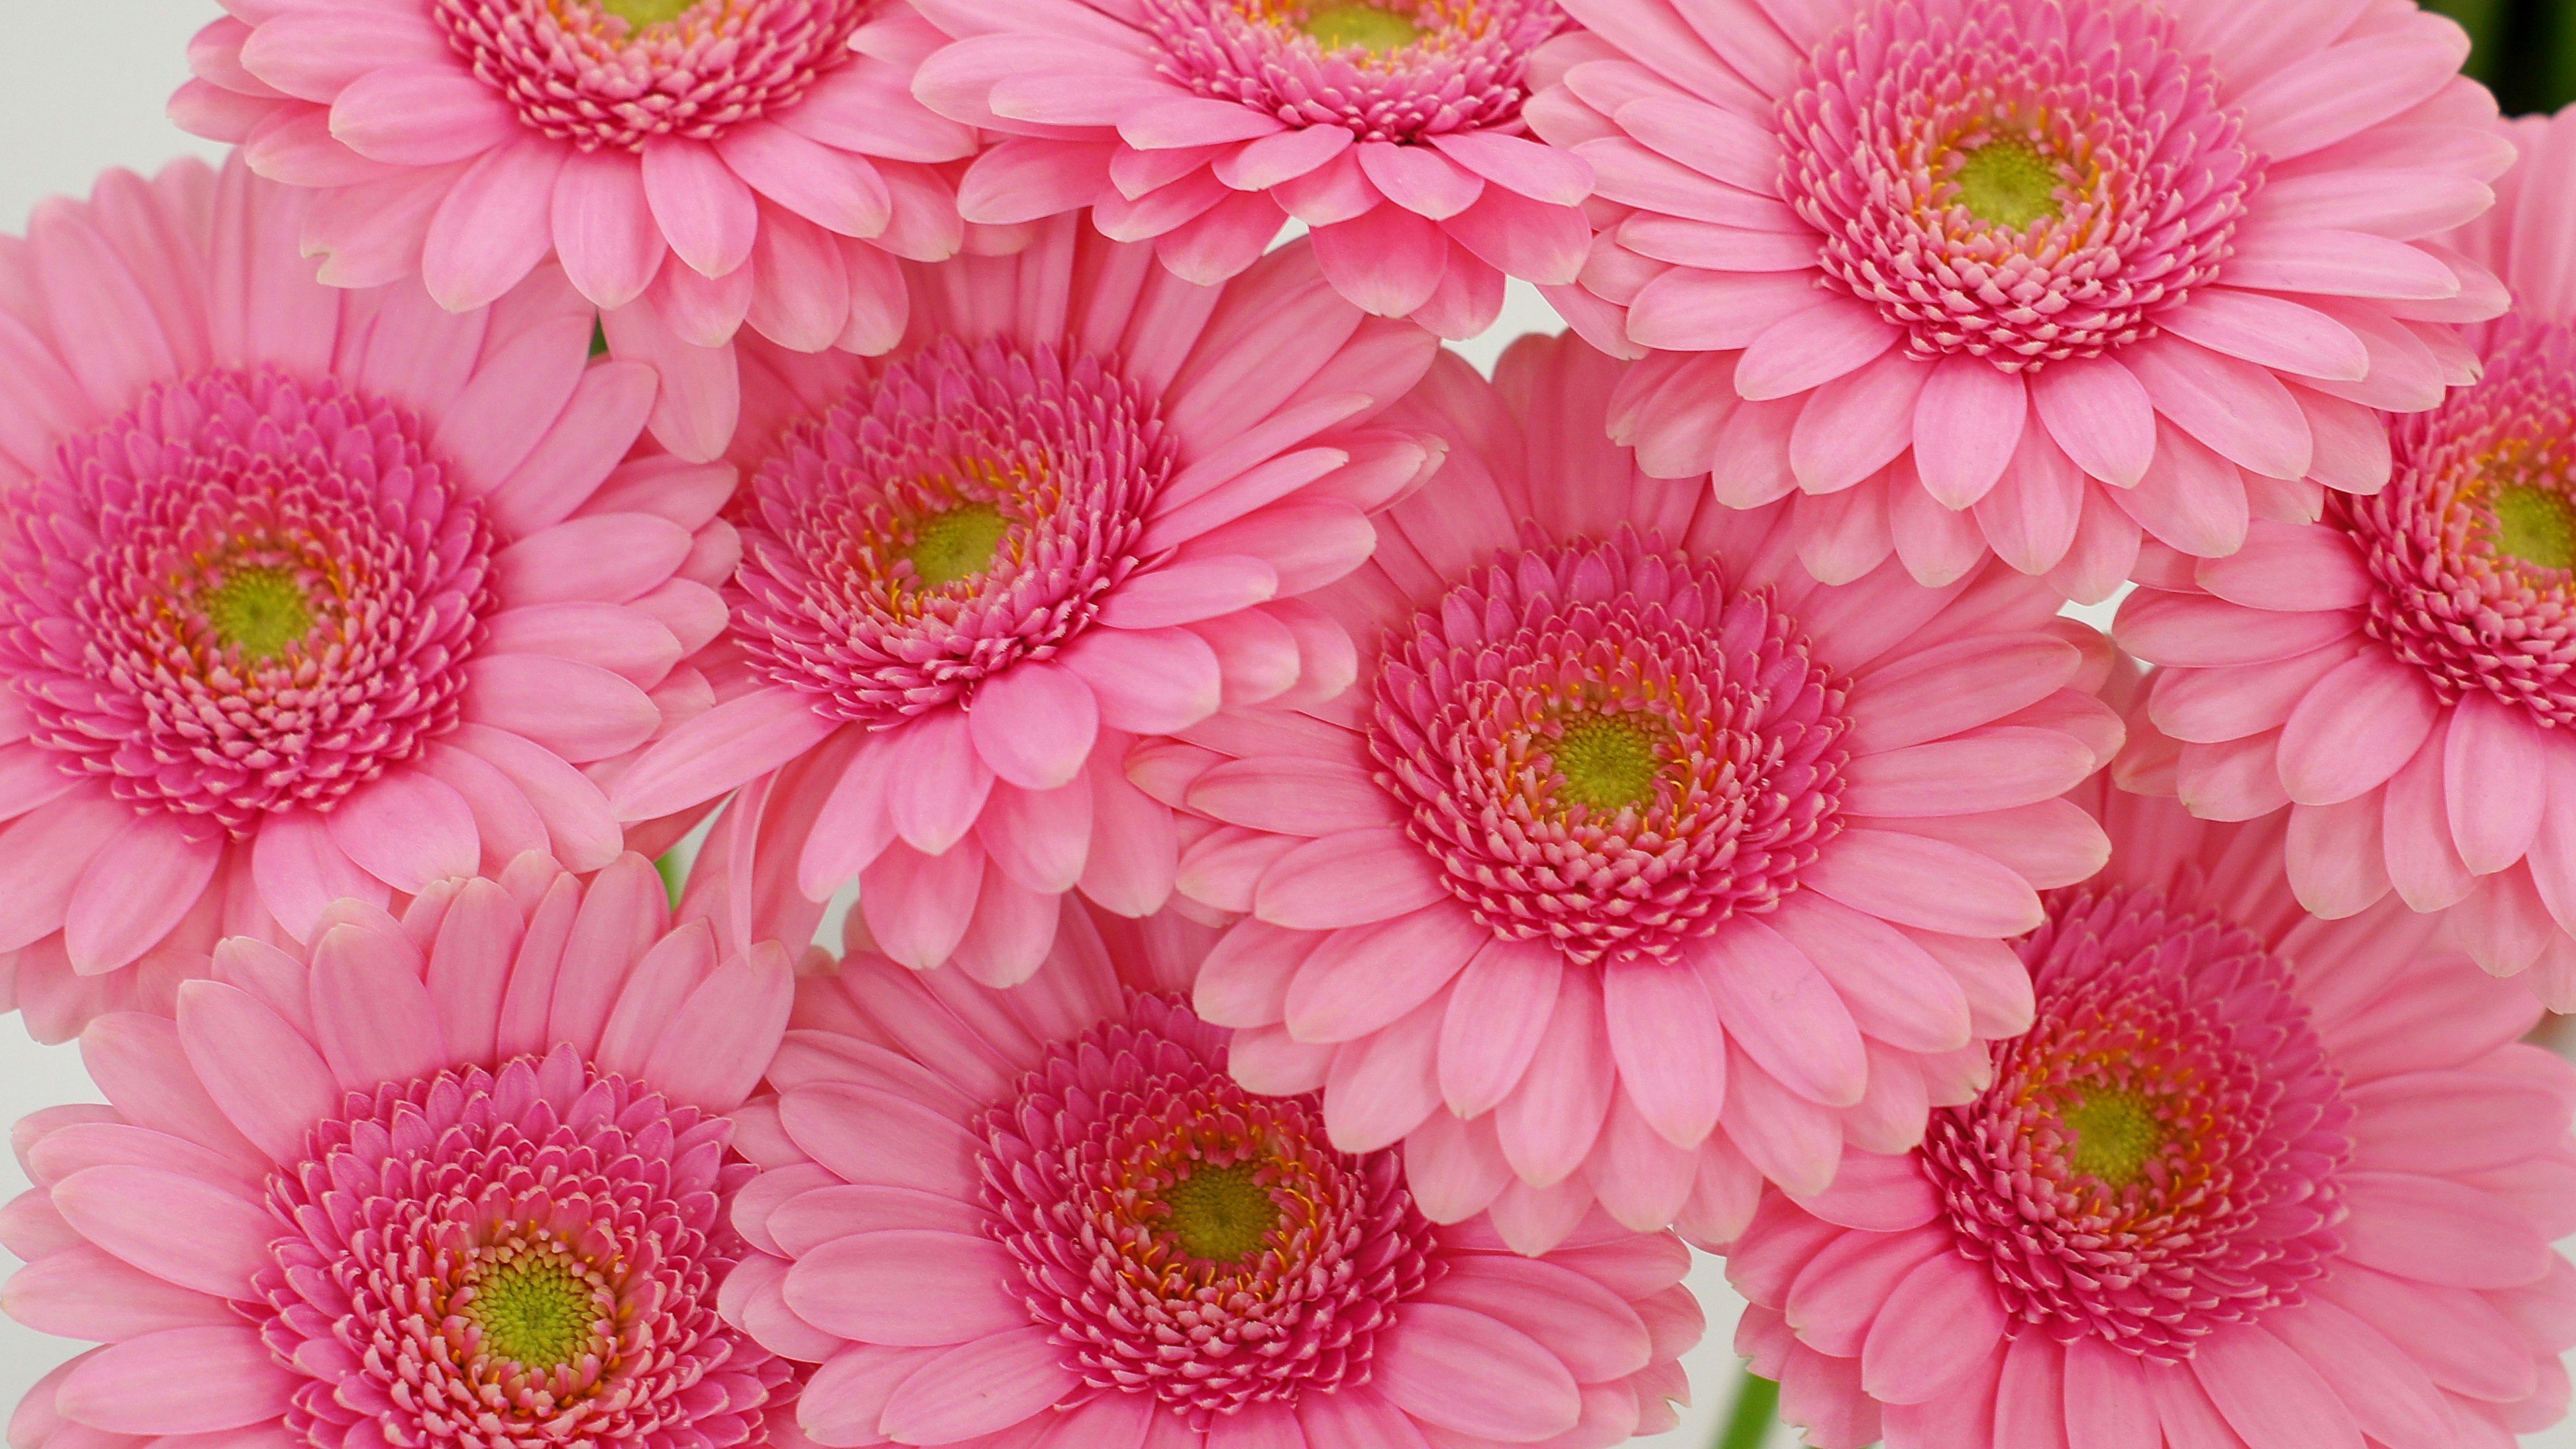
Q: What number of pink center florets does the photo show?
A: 10